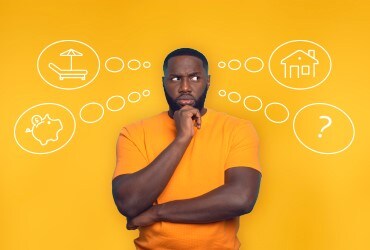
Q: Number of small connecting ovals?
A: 14